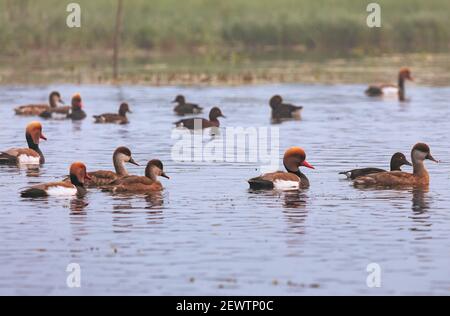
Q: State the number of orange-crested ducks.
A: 5